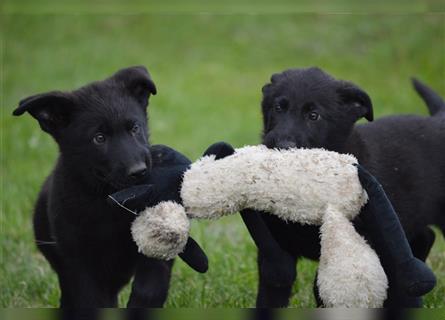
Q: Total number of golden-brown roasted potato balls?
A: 0